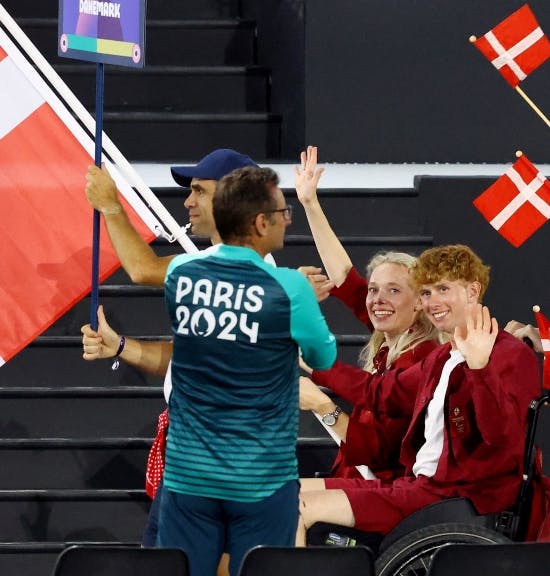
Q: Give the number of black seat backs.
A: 3